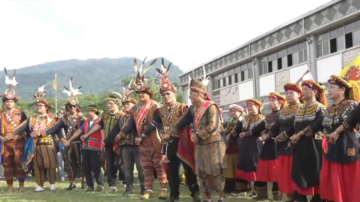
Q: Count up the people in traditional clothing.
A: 15